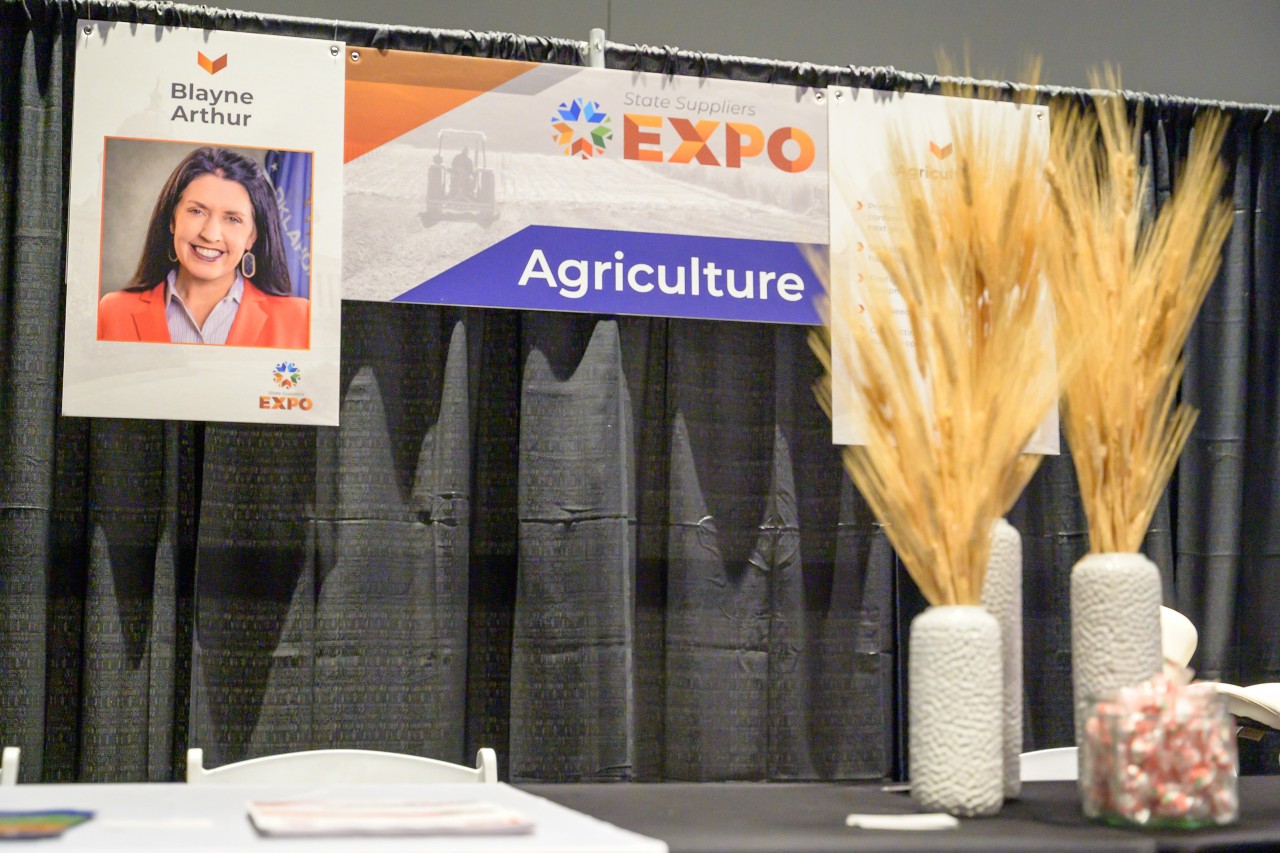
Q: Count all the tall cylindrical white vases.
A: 3